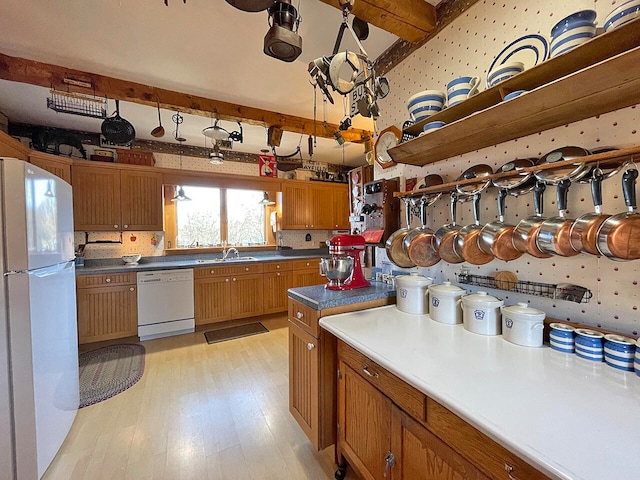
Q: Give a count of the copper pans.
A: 9